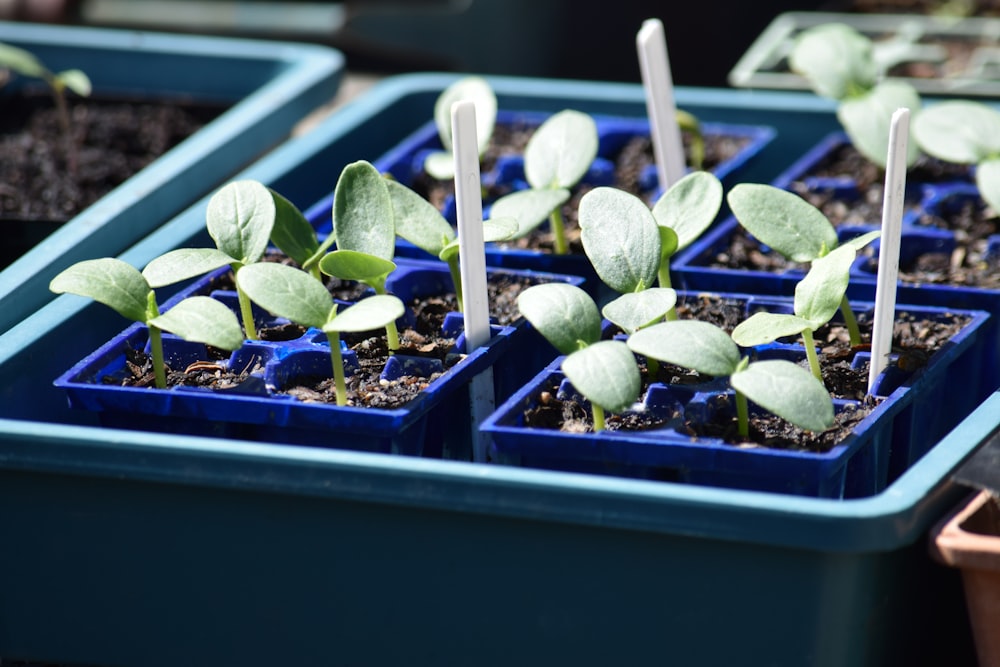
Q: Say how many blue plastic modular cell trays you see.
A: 4